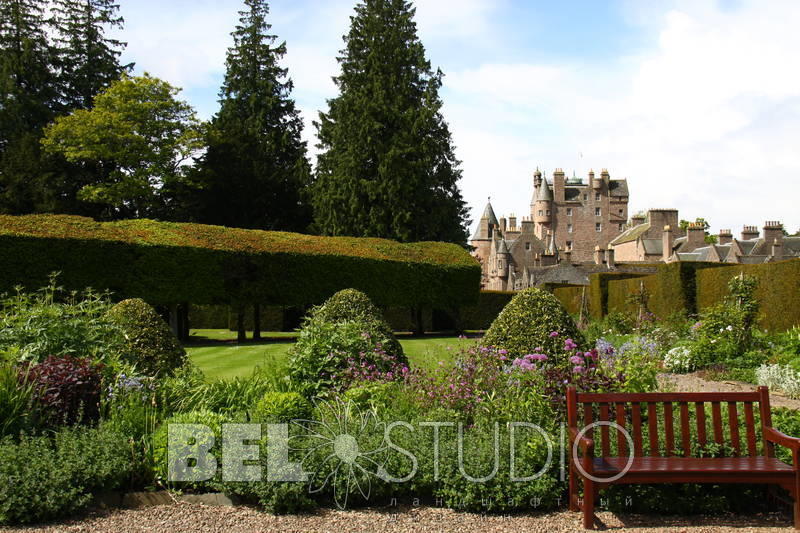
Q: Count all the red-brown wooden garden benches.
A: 1